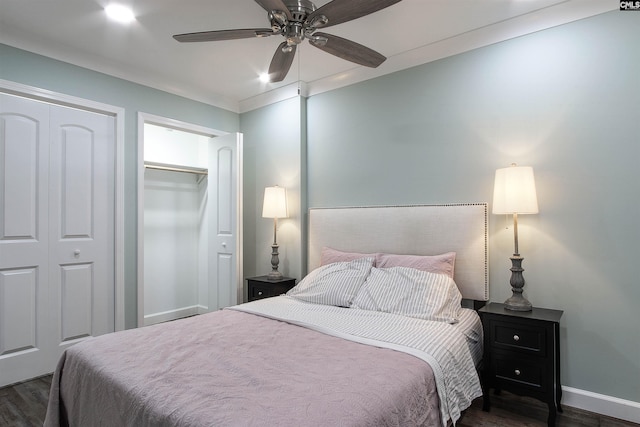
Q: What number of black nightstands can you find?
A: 2